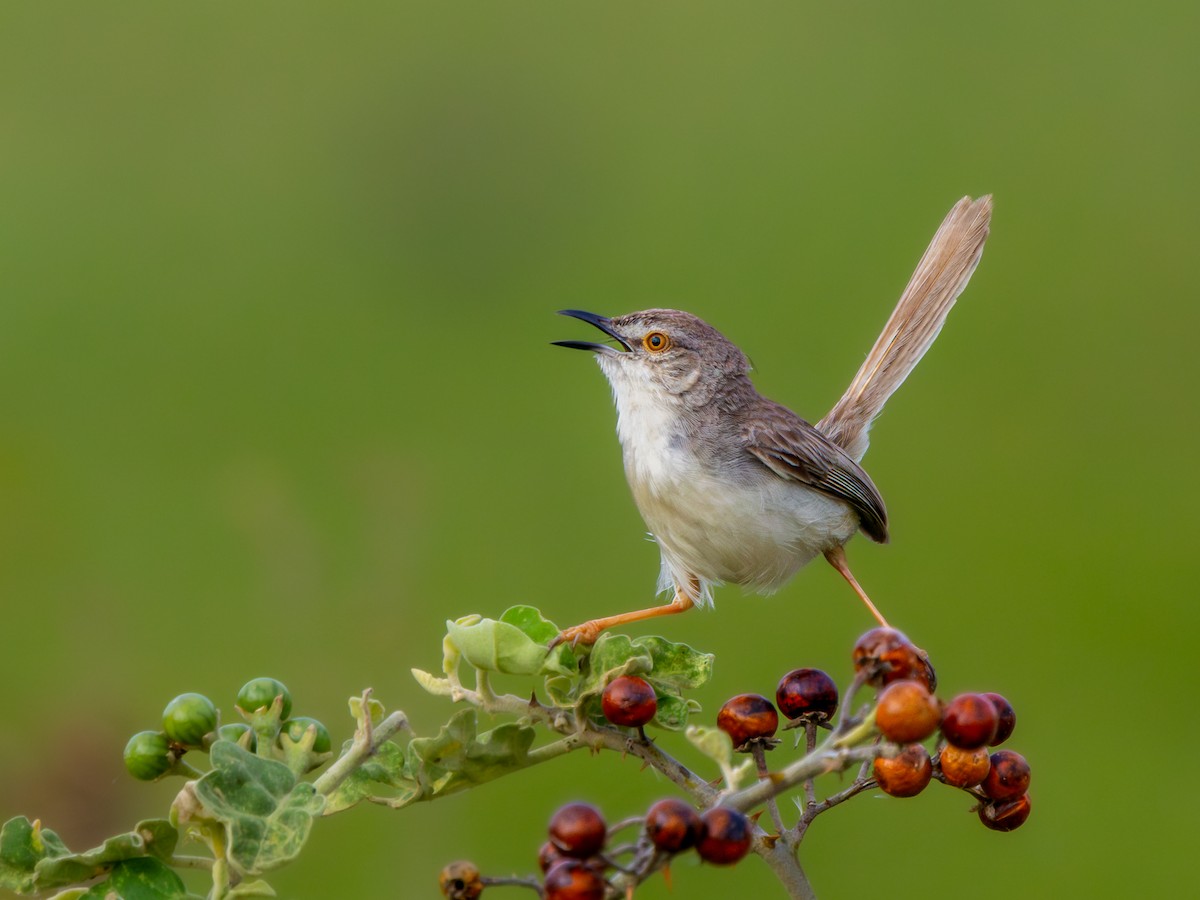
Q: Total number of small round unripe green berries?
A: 5